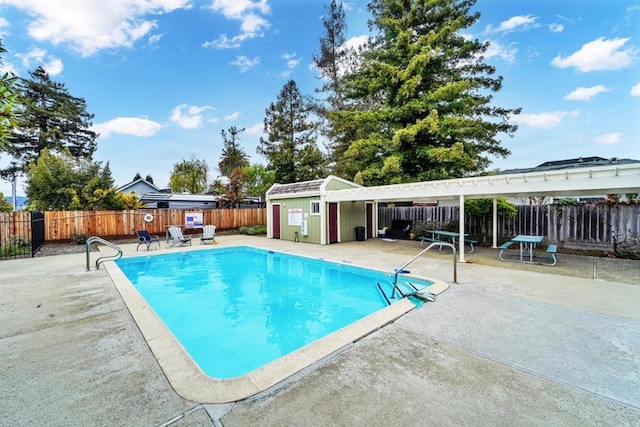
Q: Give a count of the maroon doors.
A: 3